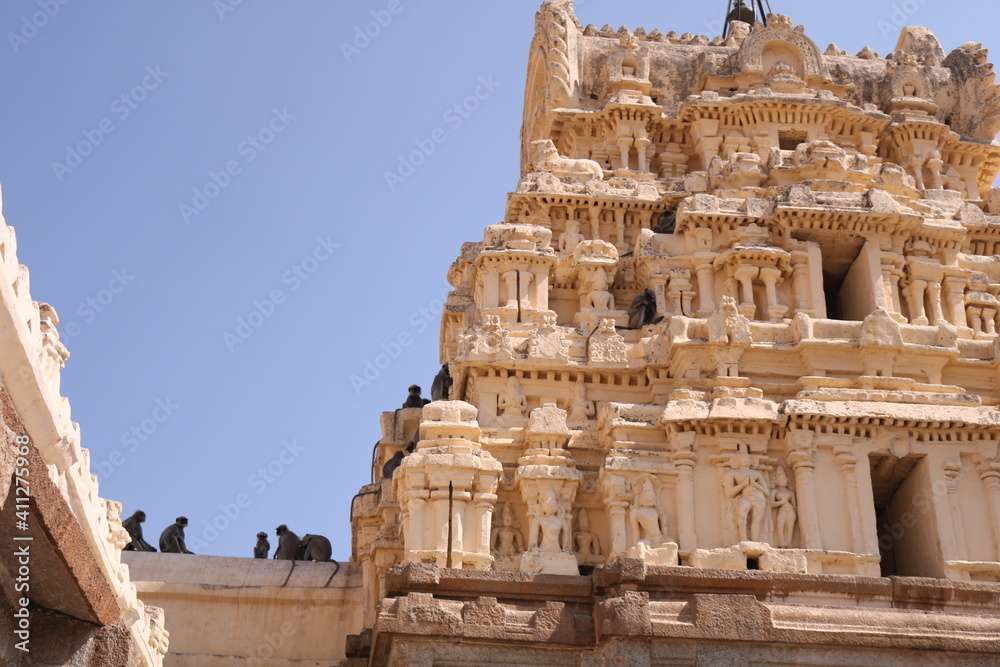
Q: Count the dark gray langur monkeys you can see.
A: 11